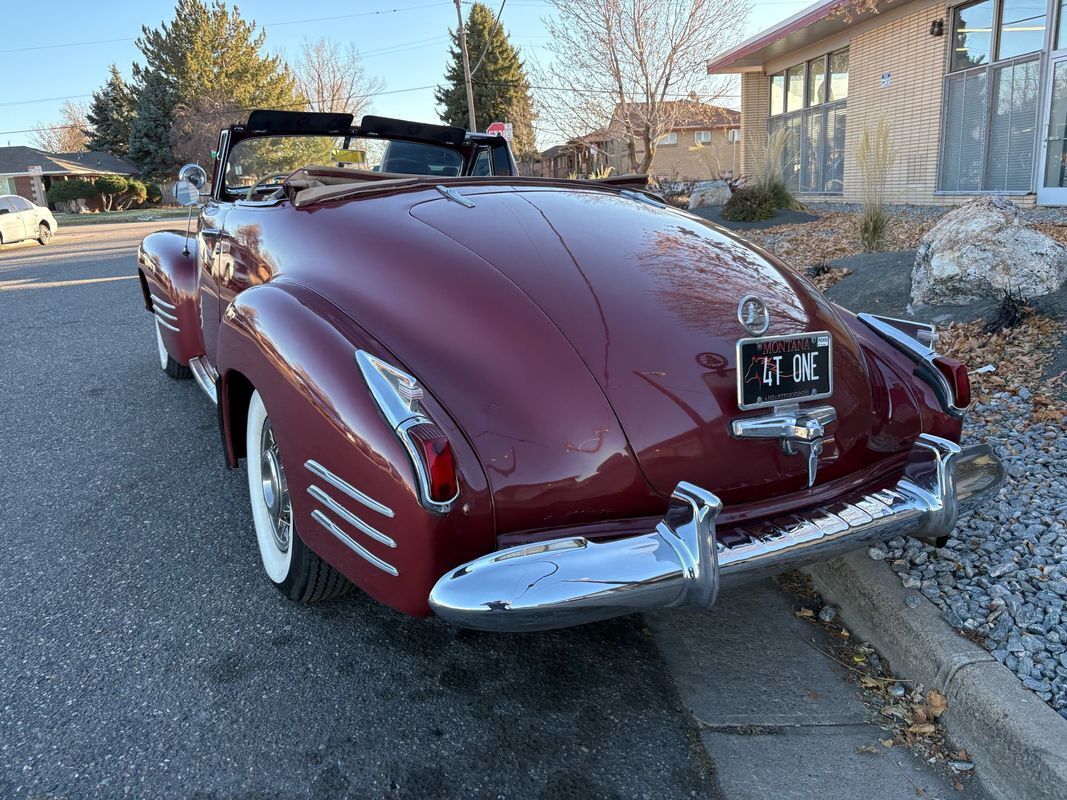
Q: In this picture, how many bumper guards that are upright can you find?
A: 2